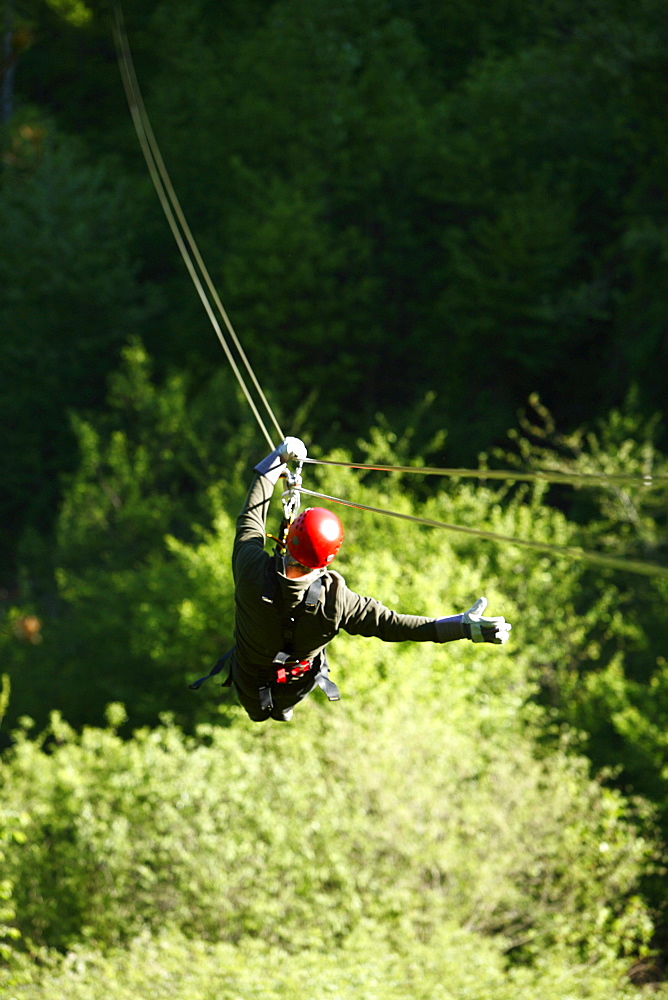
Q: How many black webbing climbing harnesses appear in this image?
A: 1